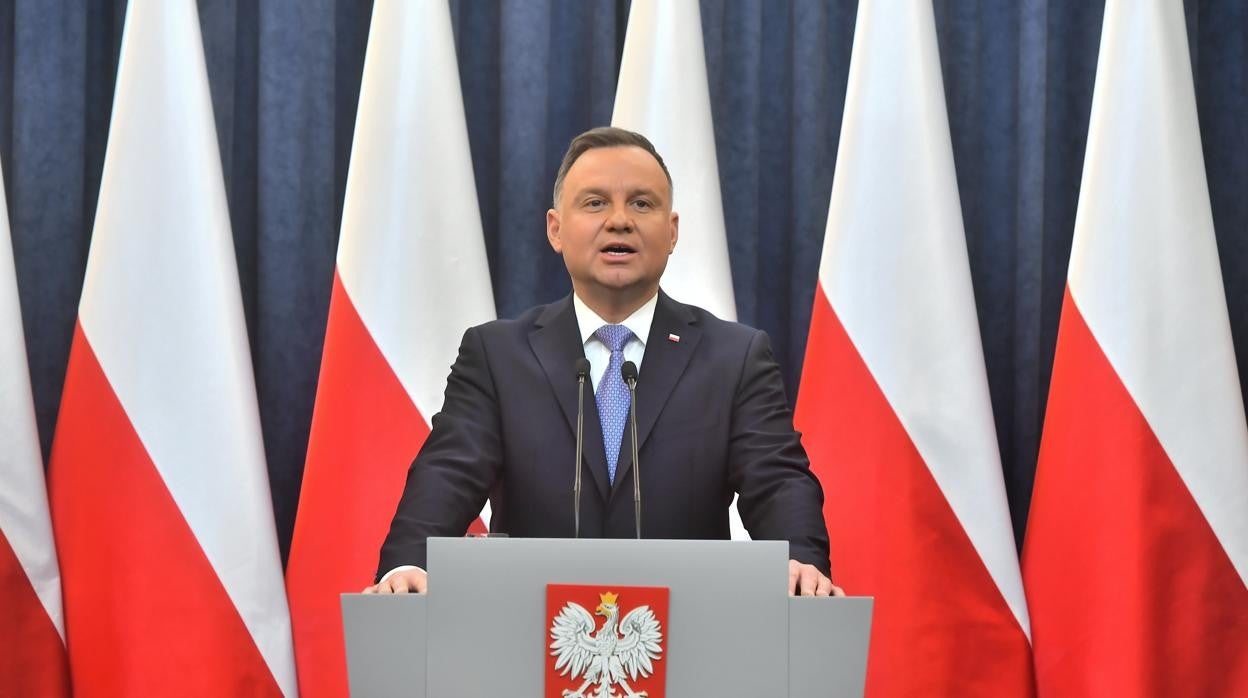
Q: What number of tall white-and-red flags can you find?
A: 6